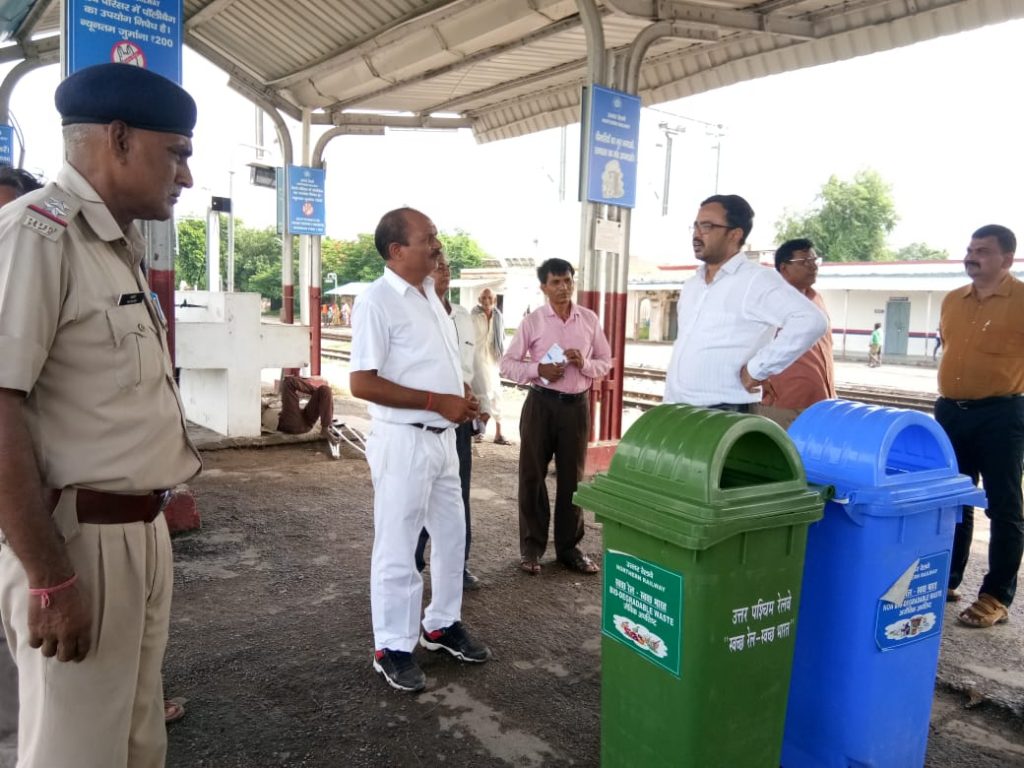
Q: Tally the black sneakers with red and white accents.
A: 2